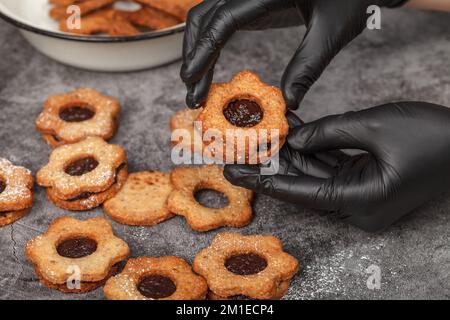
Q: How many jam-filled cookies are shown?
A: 7